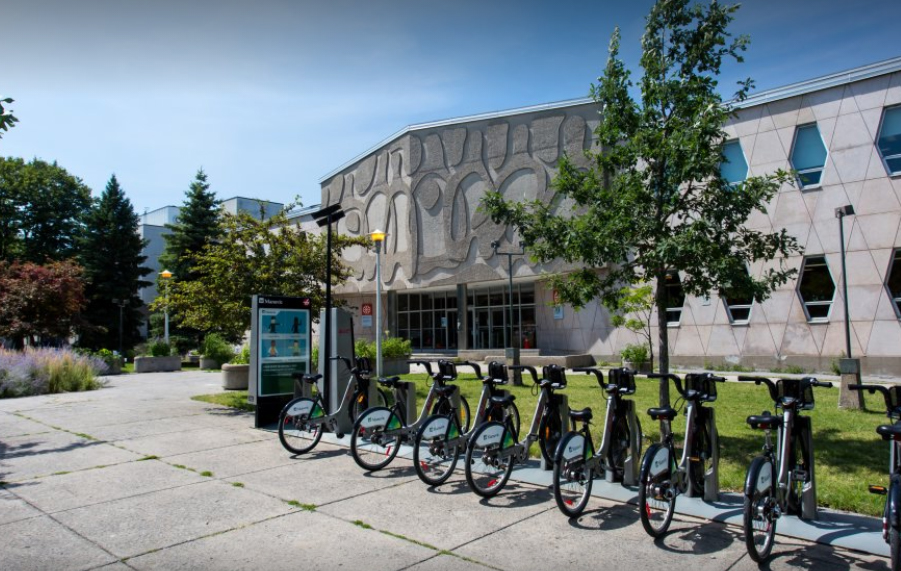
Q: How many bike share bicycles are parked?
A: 8